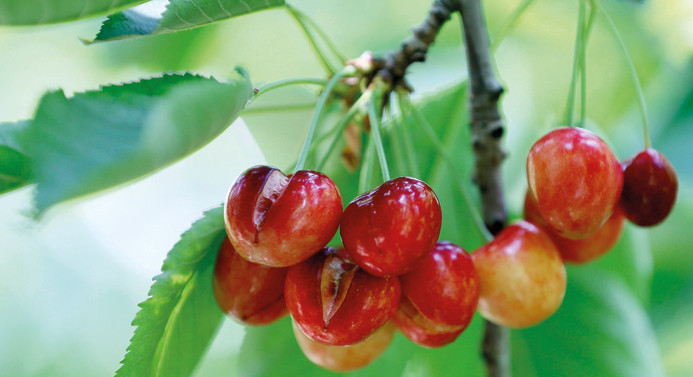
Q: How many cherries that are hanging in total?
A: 10